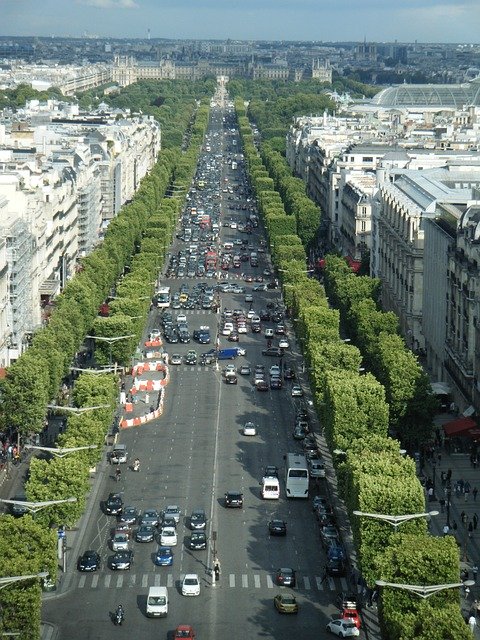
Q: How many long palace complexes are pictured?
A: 1